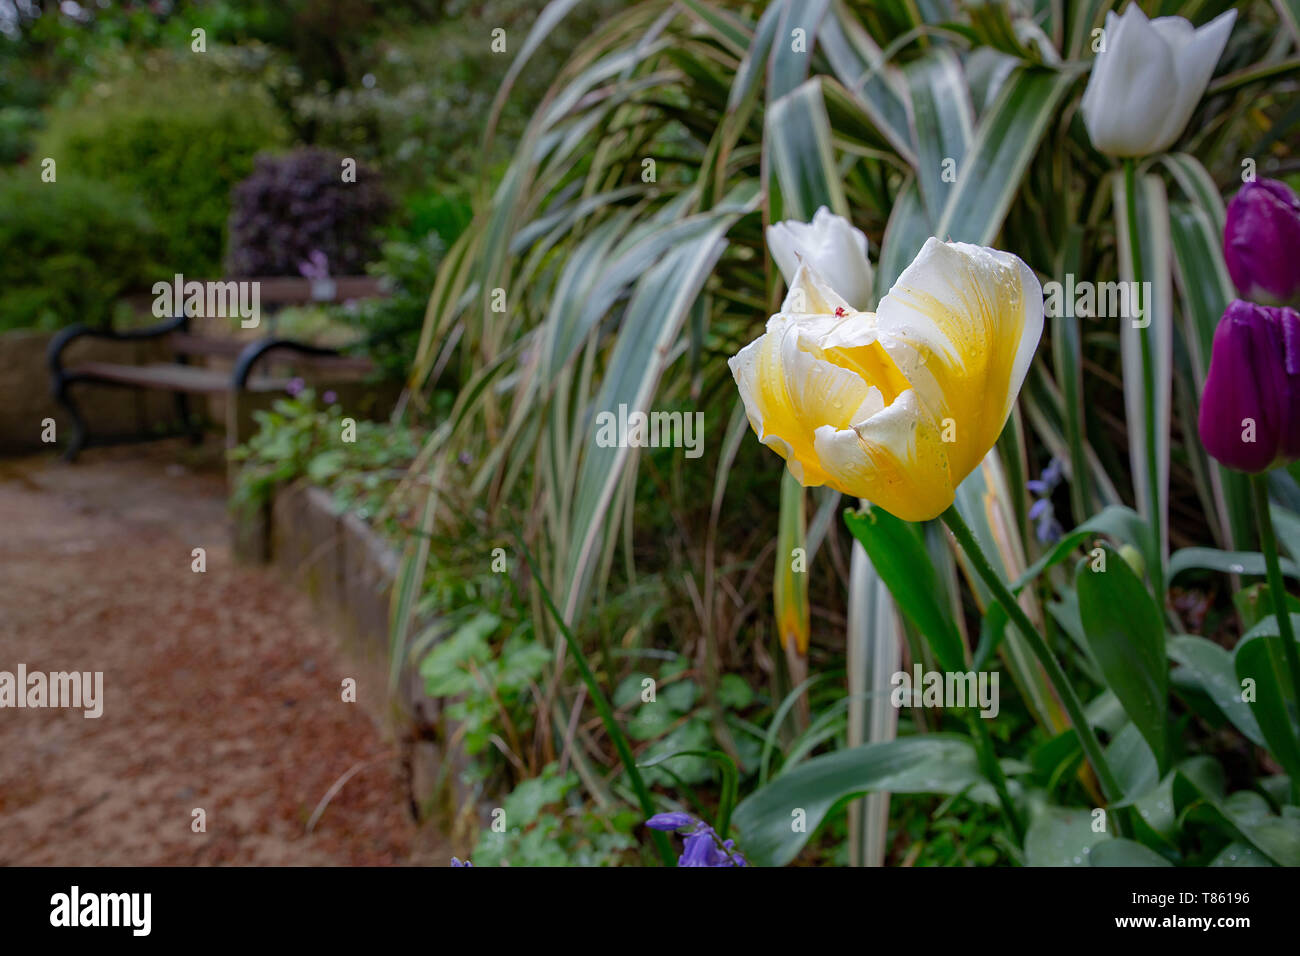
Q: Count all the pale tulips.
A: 3